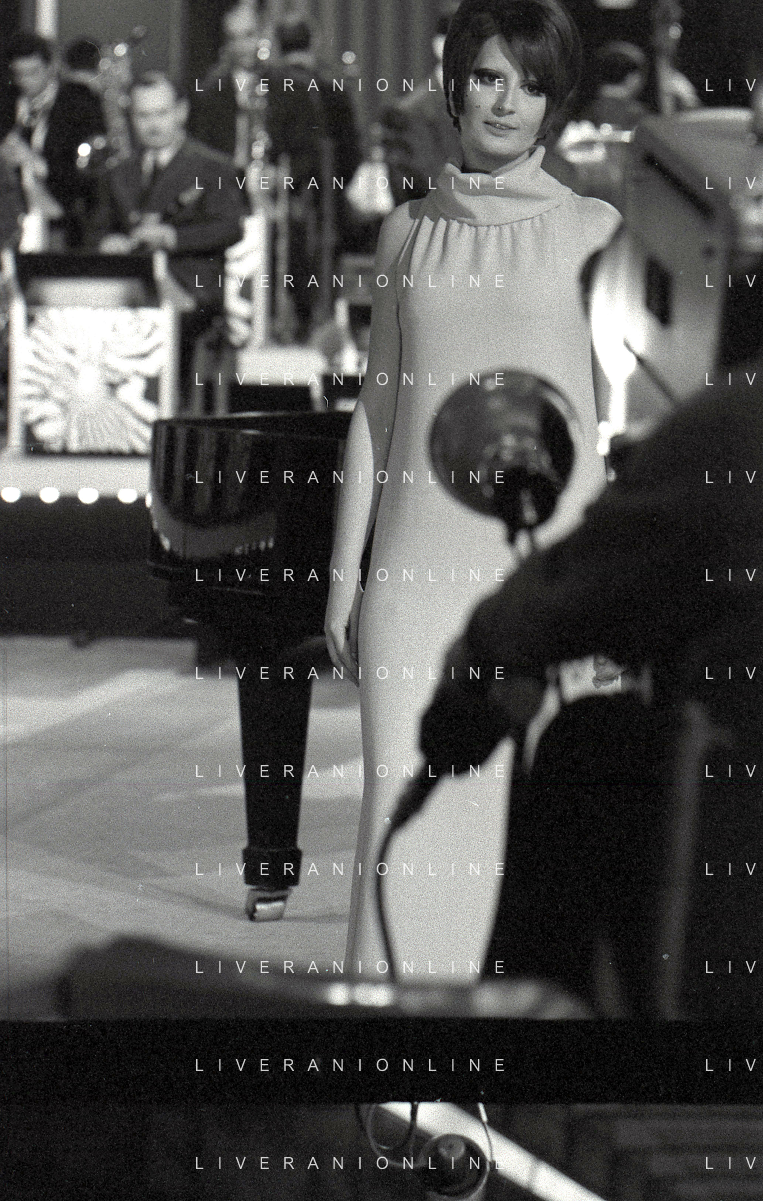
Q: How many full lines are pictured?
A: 12